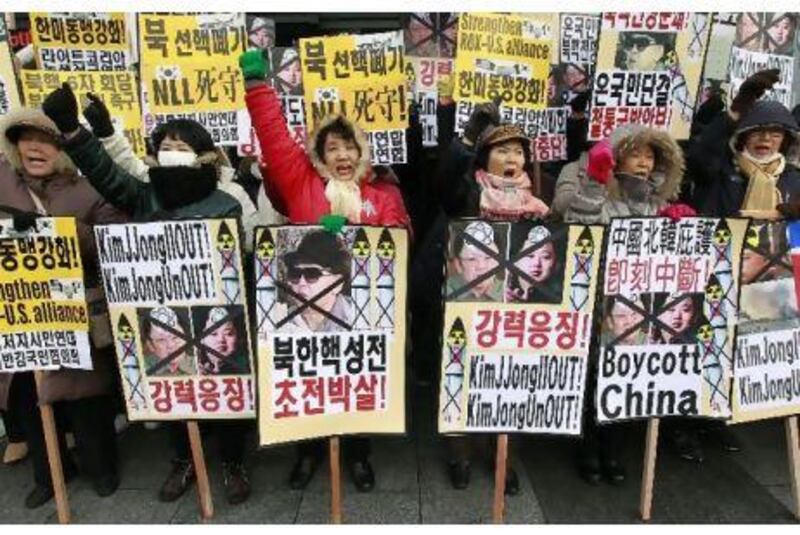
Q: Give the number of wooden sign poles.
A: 6